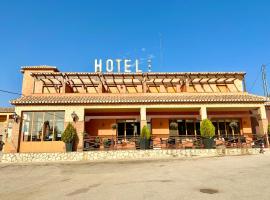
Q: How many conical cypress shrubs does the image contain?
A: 3